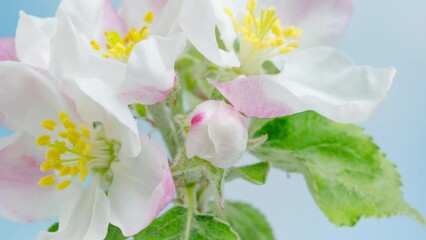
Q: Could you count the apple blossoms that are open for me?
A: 3